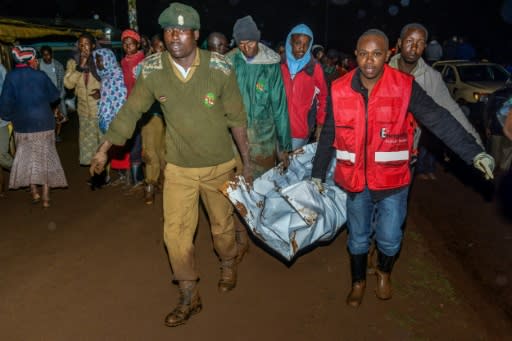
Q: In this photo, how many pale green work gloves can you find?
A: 2